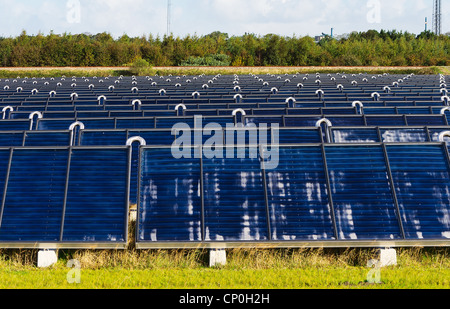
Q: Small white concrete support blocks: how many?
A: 3